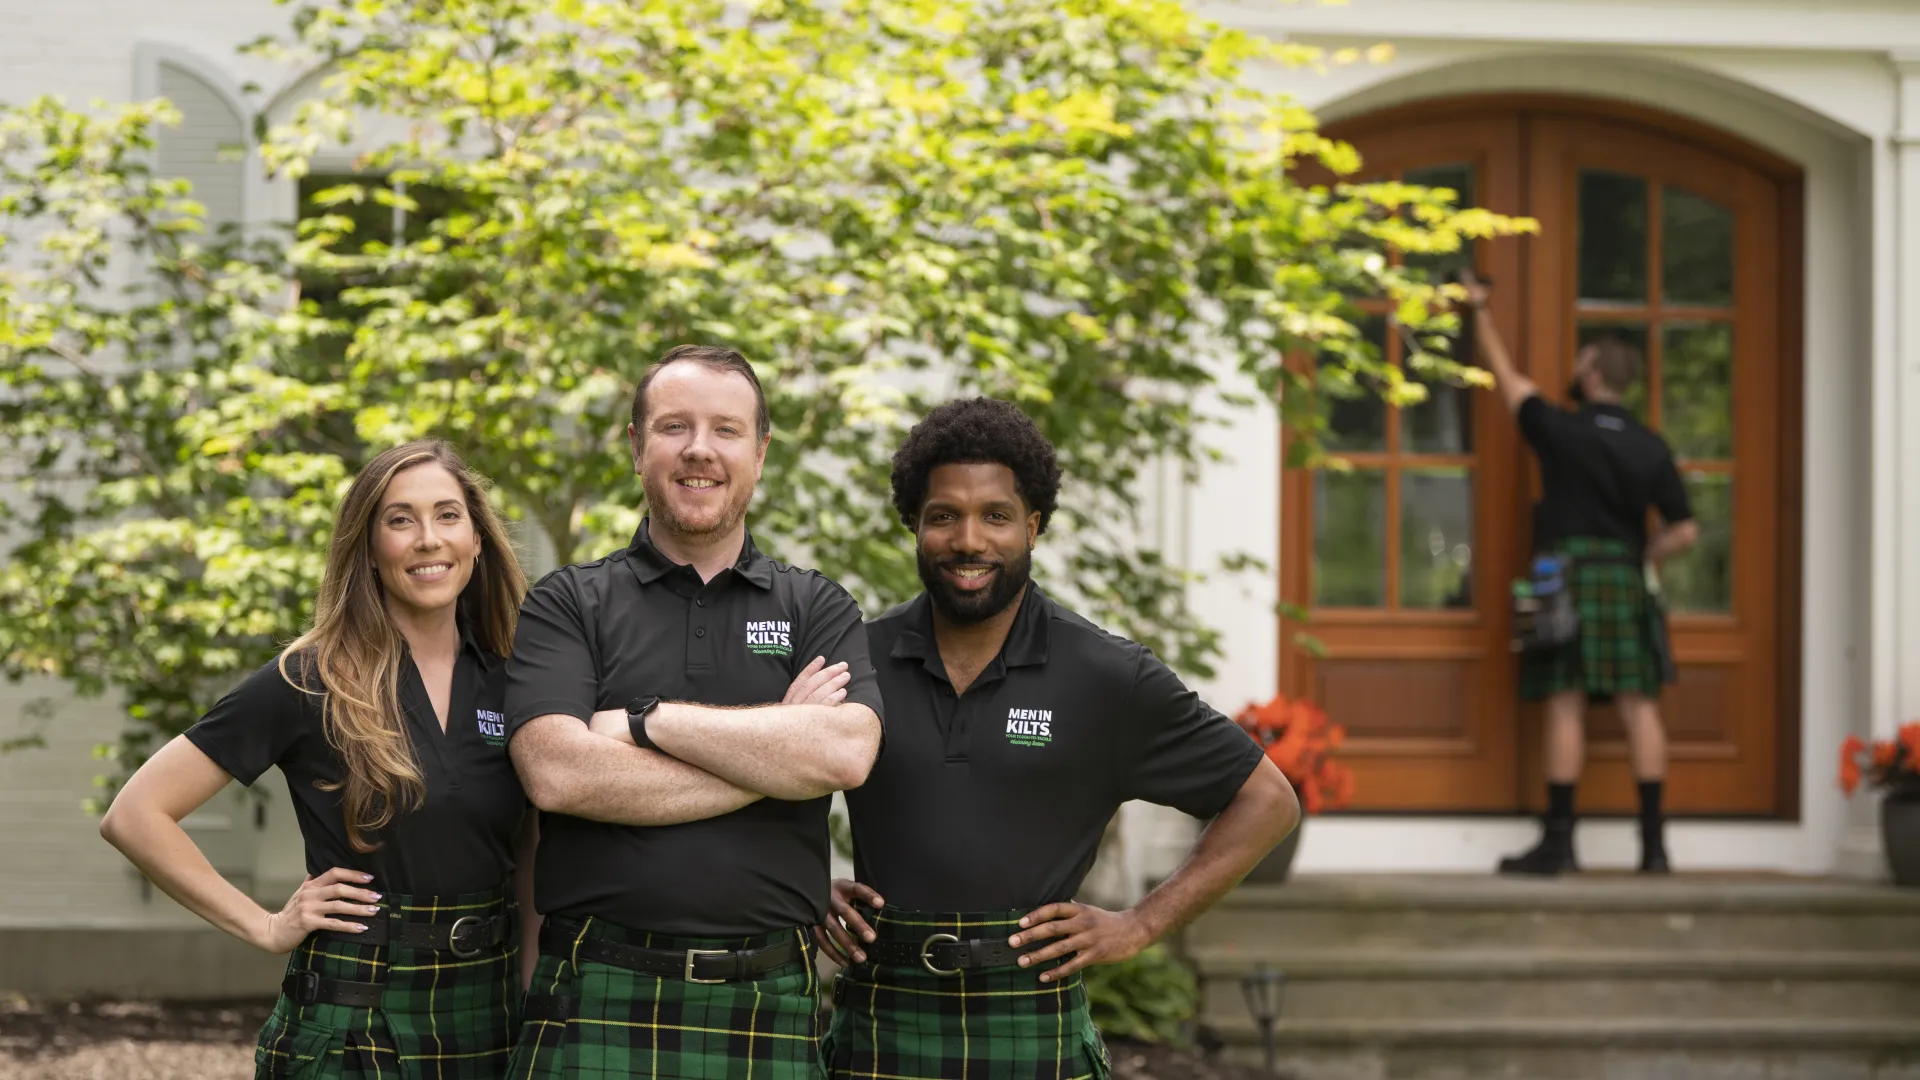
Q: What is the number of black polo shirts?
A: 4